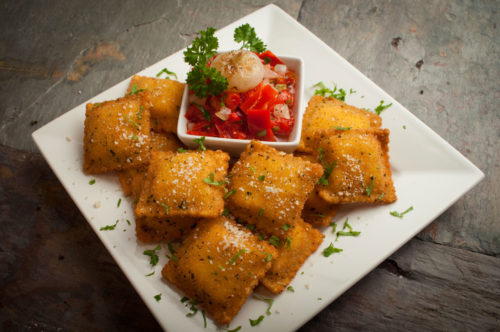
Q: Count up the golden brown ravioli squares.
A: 11